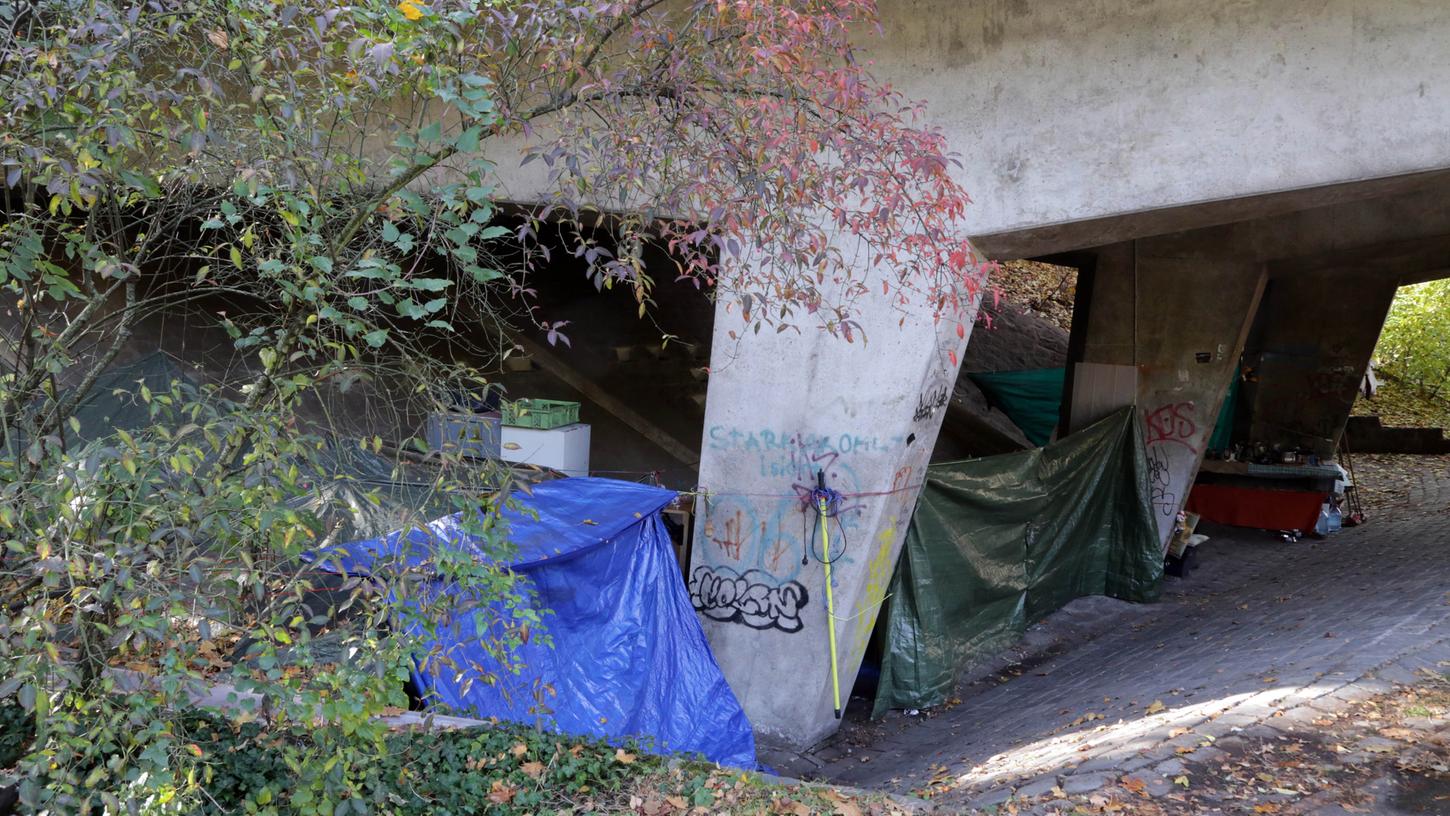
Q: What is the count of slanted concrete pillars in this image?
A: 3